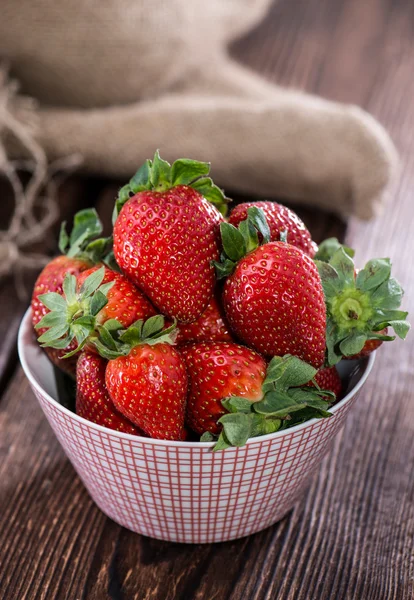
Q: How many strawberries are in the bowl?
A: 11